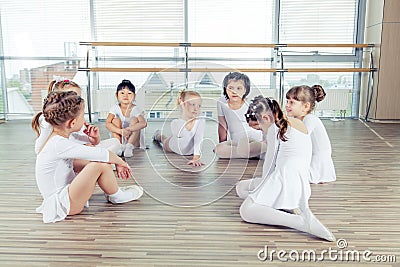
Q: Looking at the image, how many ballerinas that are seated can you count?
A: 7